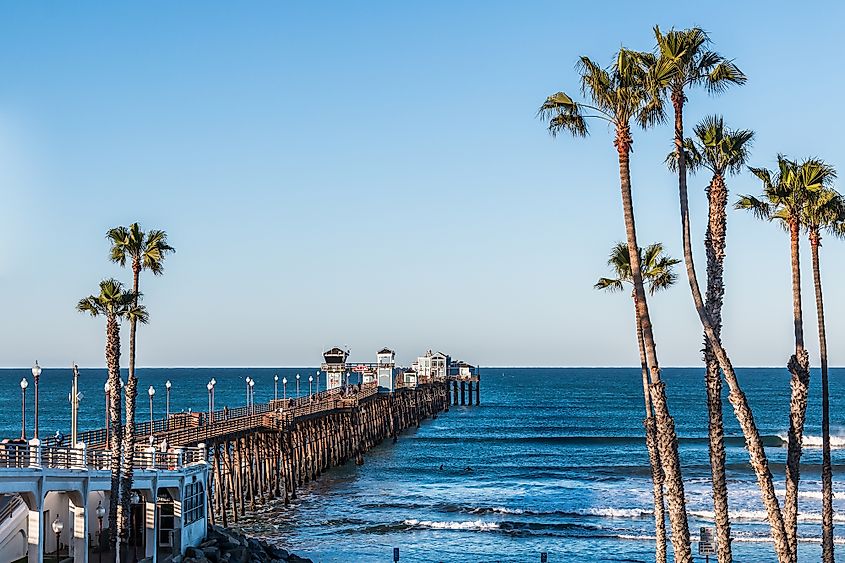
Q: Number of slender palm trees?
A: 8